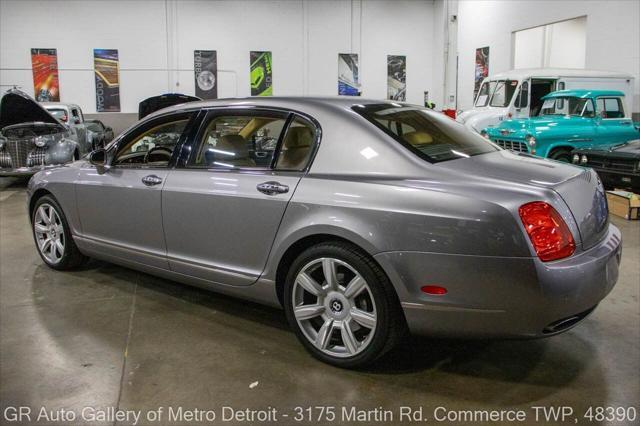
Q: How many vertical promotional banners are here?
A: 7